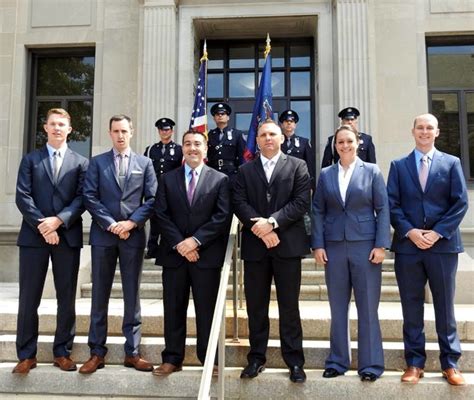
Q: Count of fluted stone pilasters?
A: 2